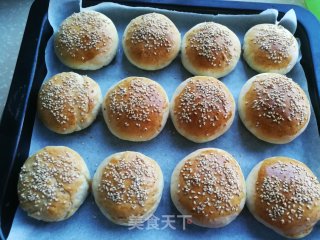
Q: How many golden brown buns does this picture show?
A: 12